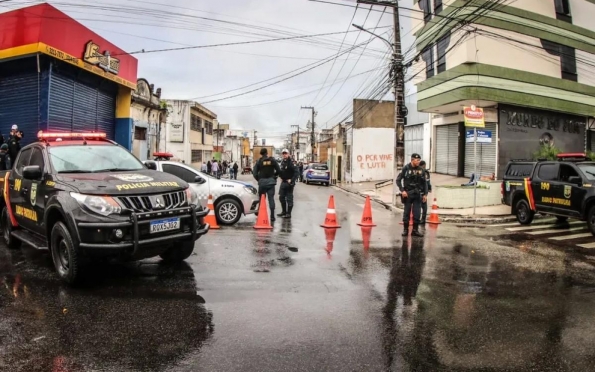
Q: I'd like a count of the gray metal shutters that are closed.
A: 2